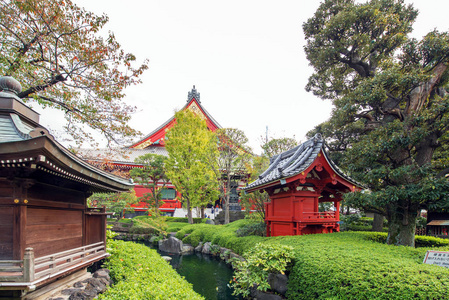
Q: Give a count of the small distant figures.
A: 4